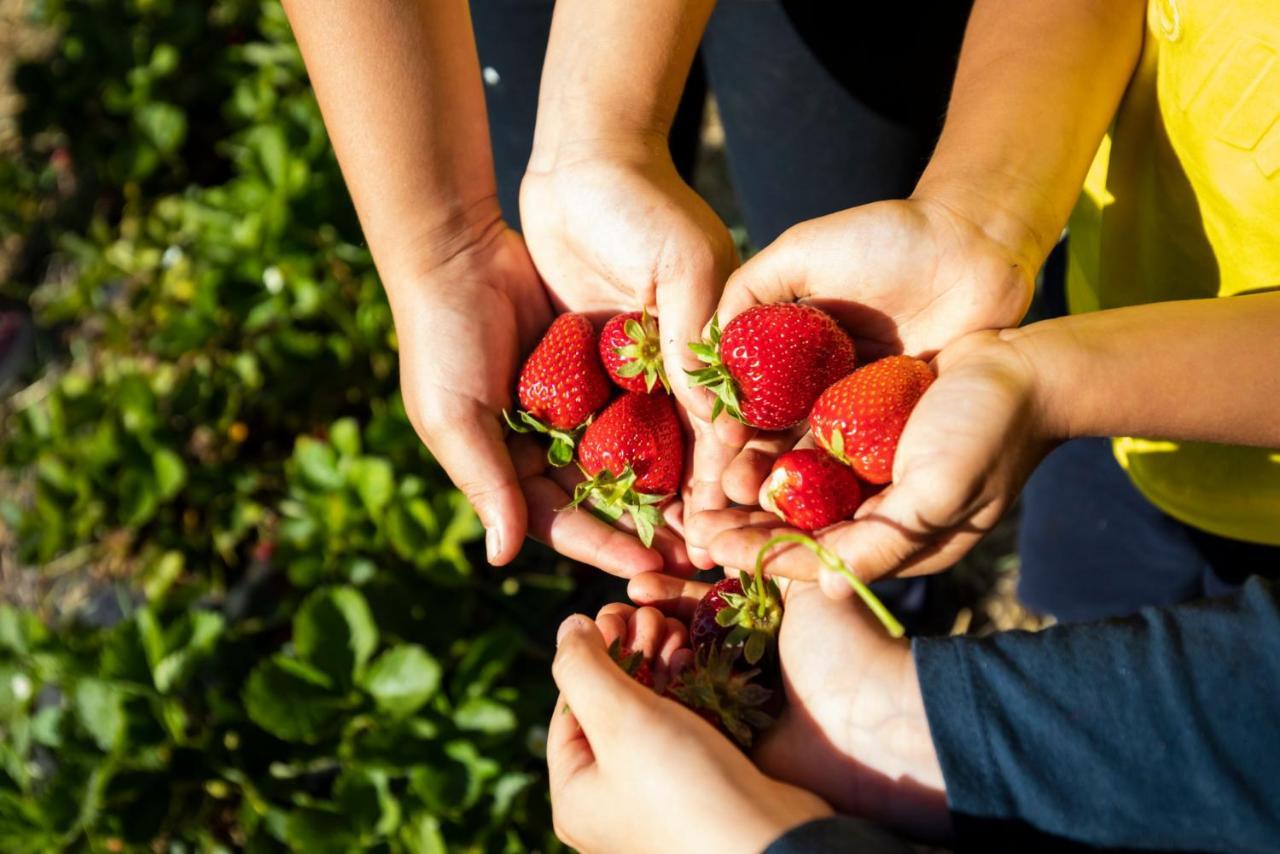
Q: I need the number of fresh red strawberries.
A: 9